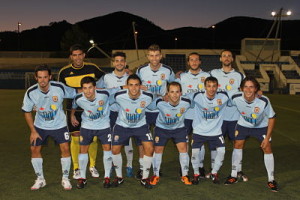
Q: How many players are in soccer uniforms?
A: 11